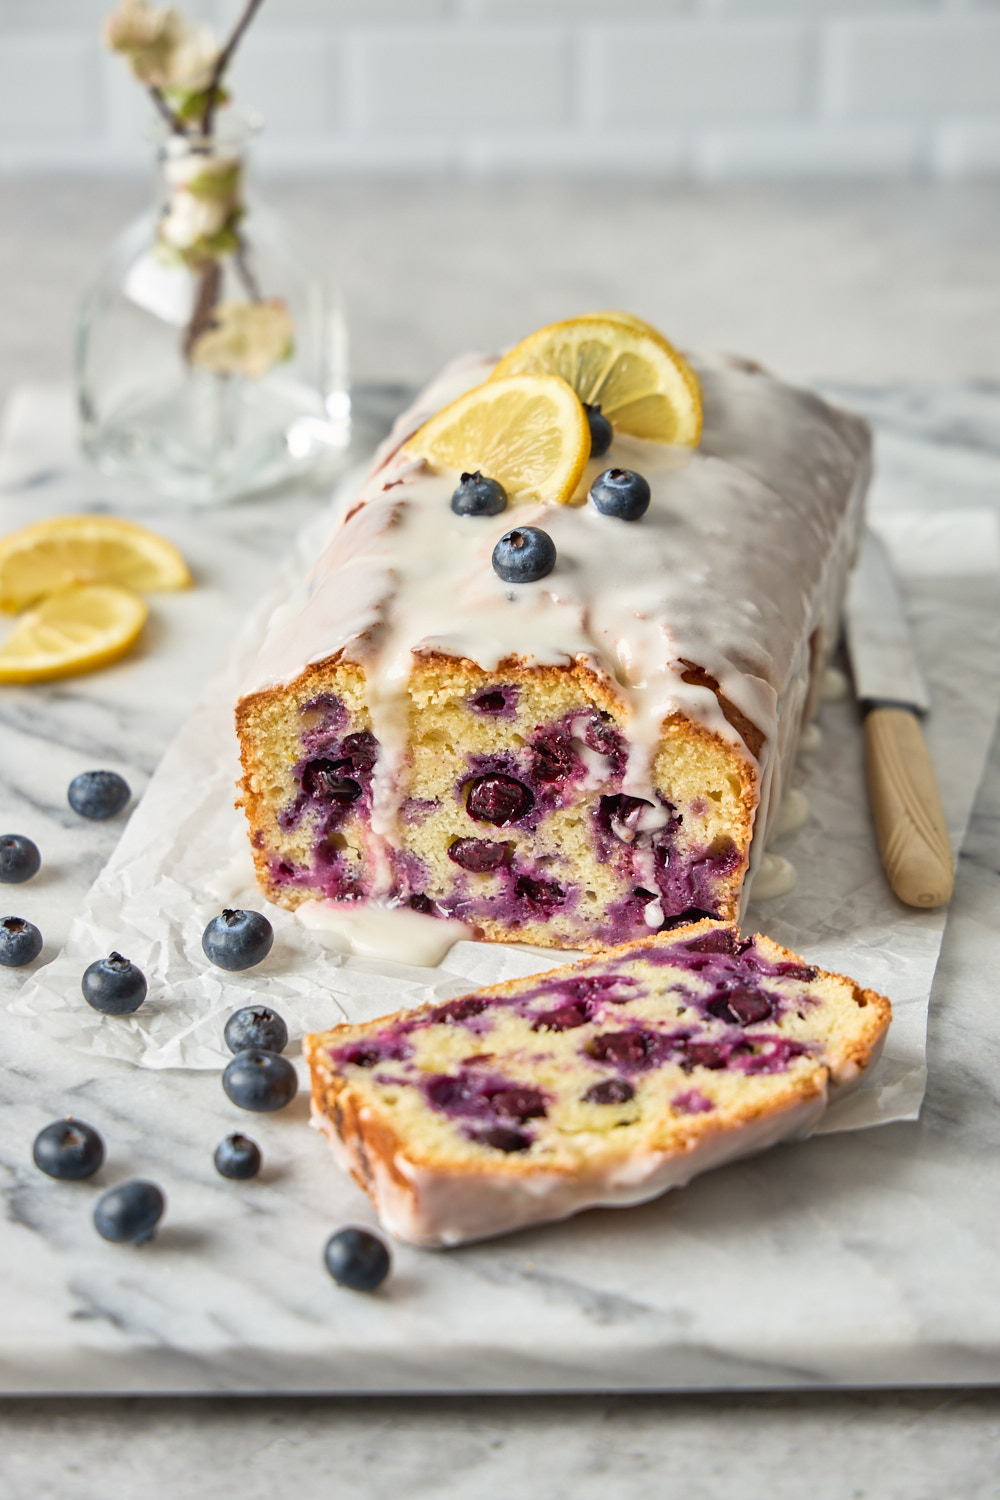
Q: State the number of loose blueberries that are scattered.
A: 11